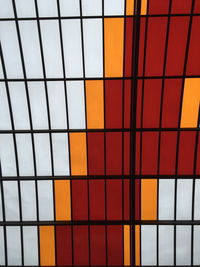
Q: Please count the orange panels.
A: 11